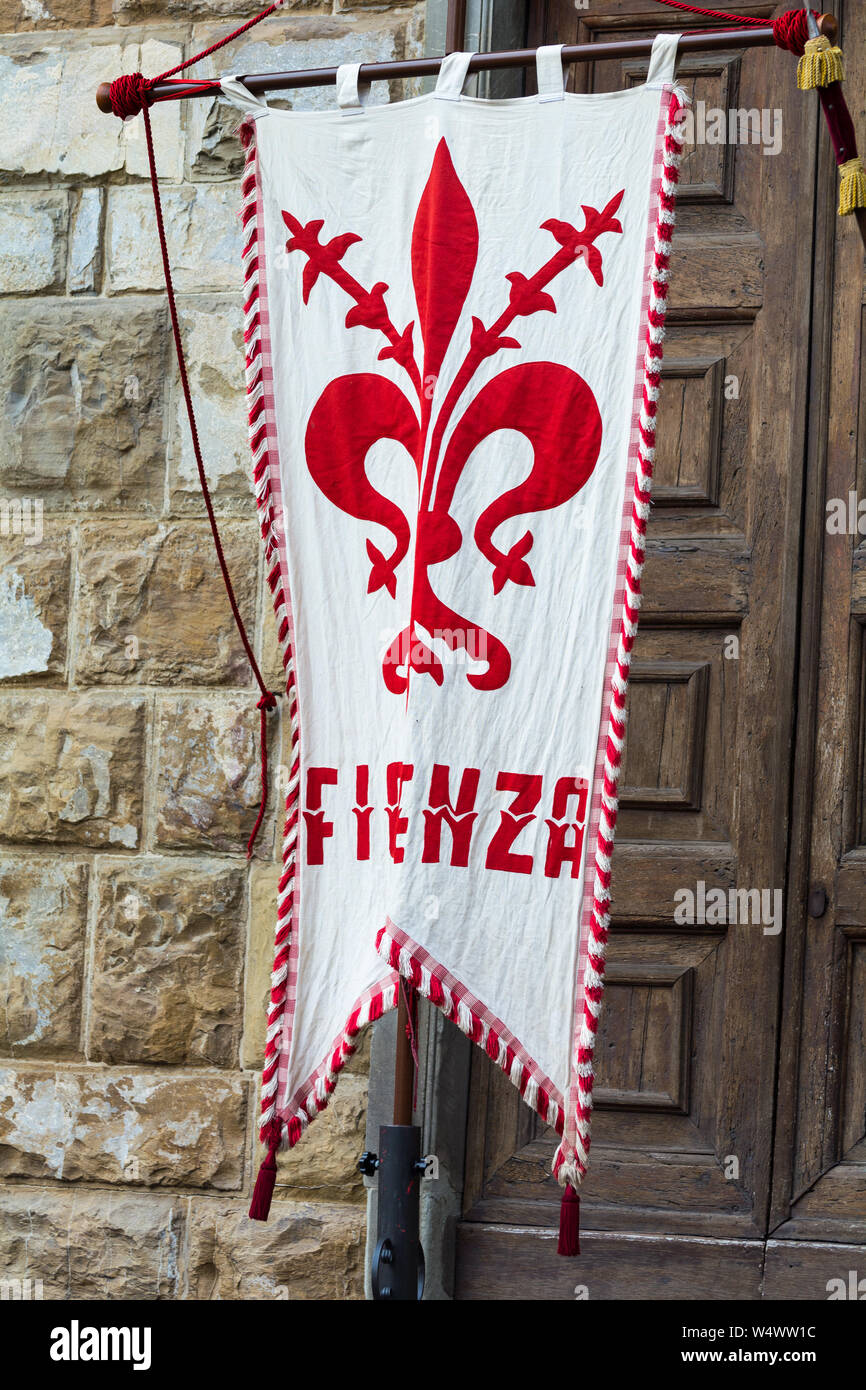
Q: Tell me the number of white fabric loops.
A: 5